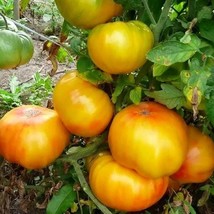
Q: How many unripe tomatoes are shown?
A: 1